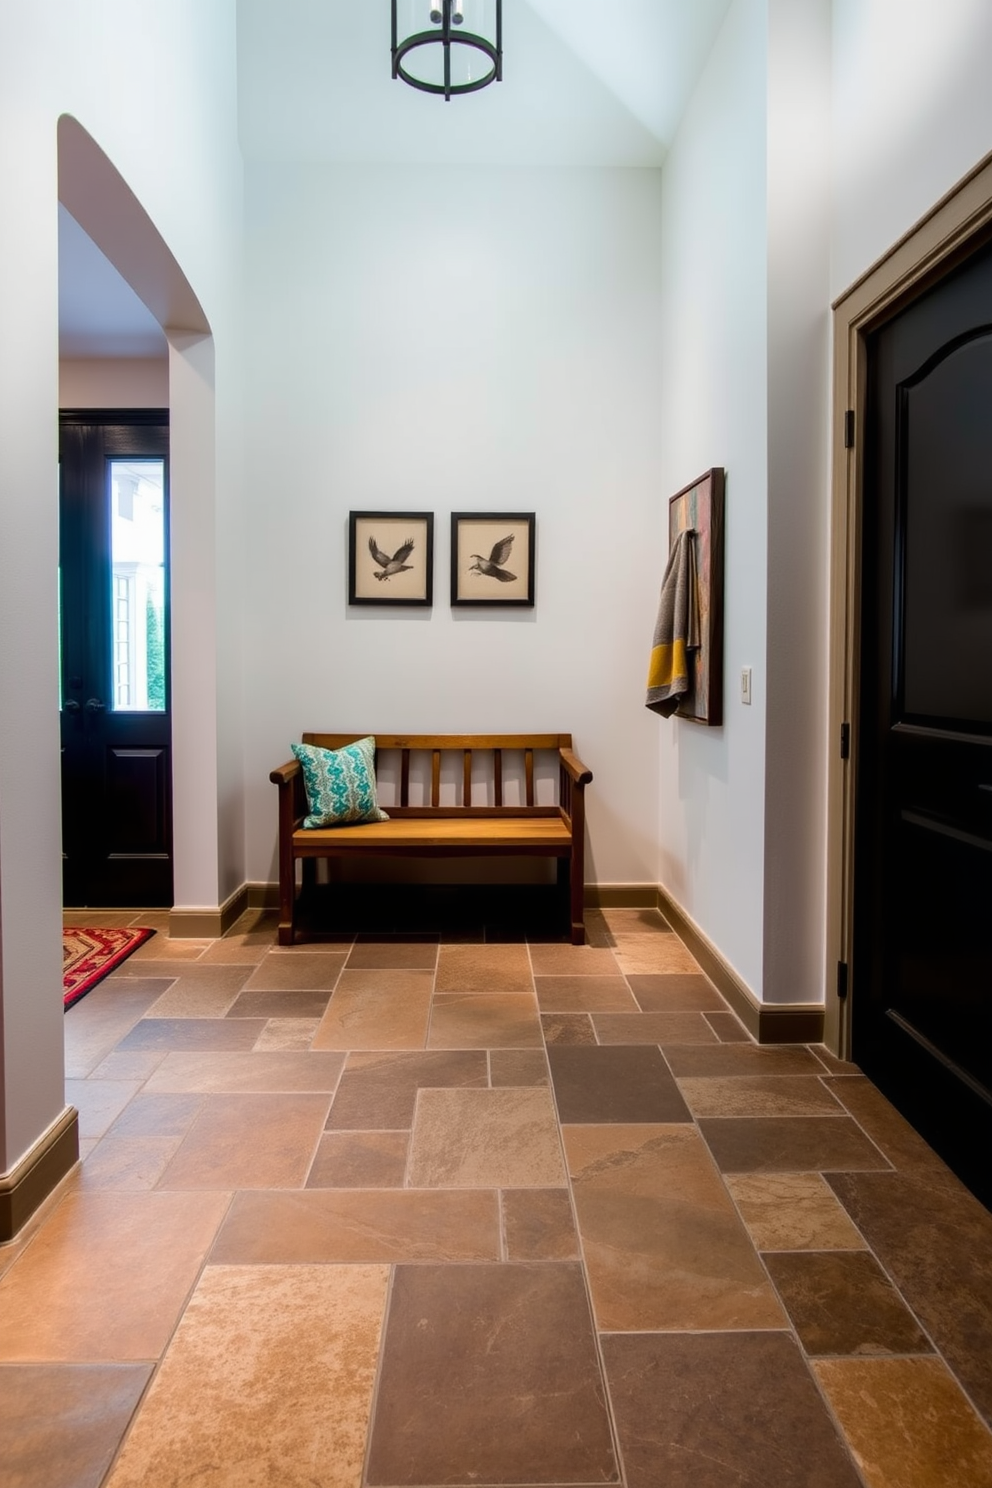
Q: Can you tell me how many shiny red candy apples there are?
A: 0